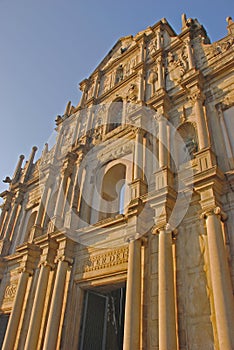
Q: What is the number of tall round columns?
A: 6